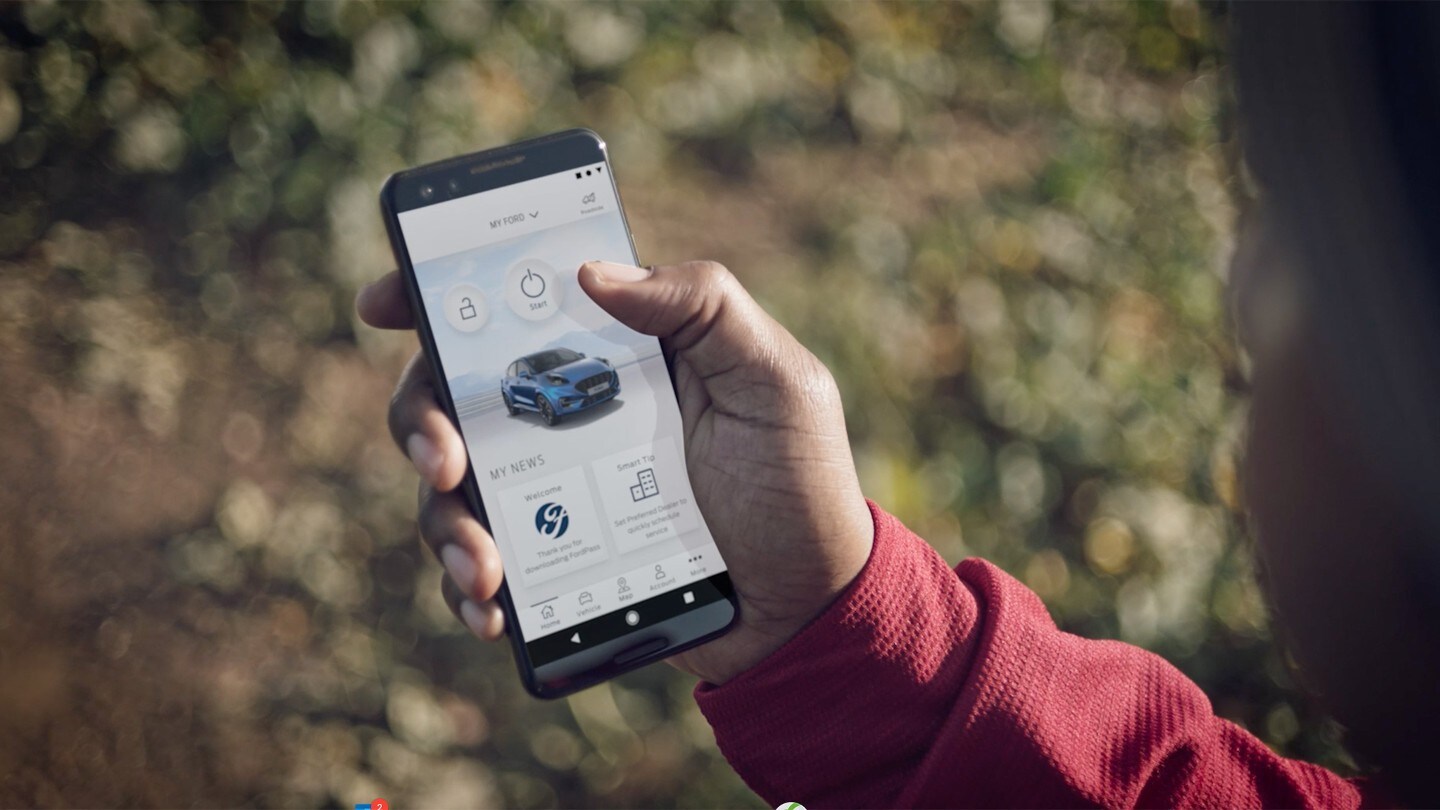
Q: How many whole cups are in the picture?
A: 0